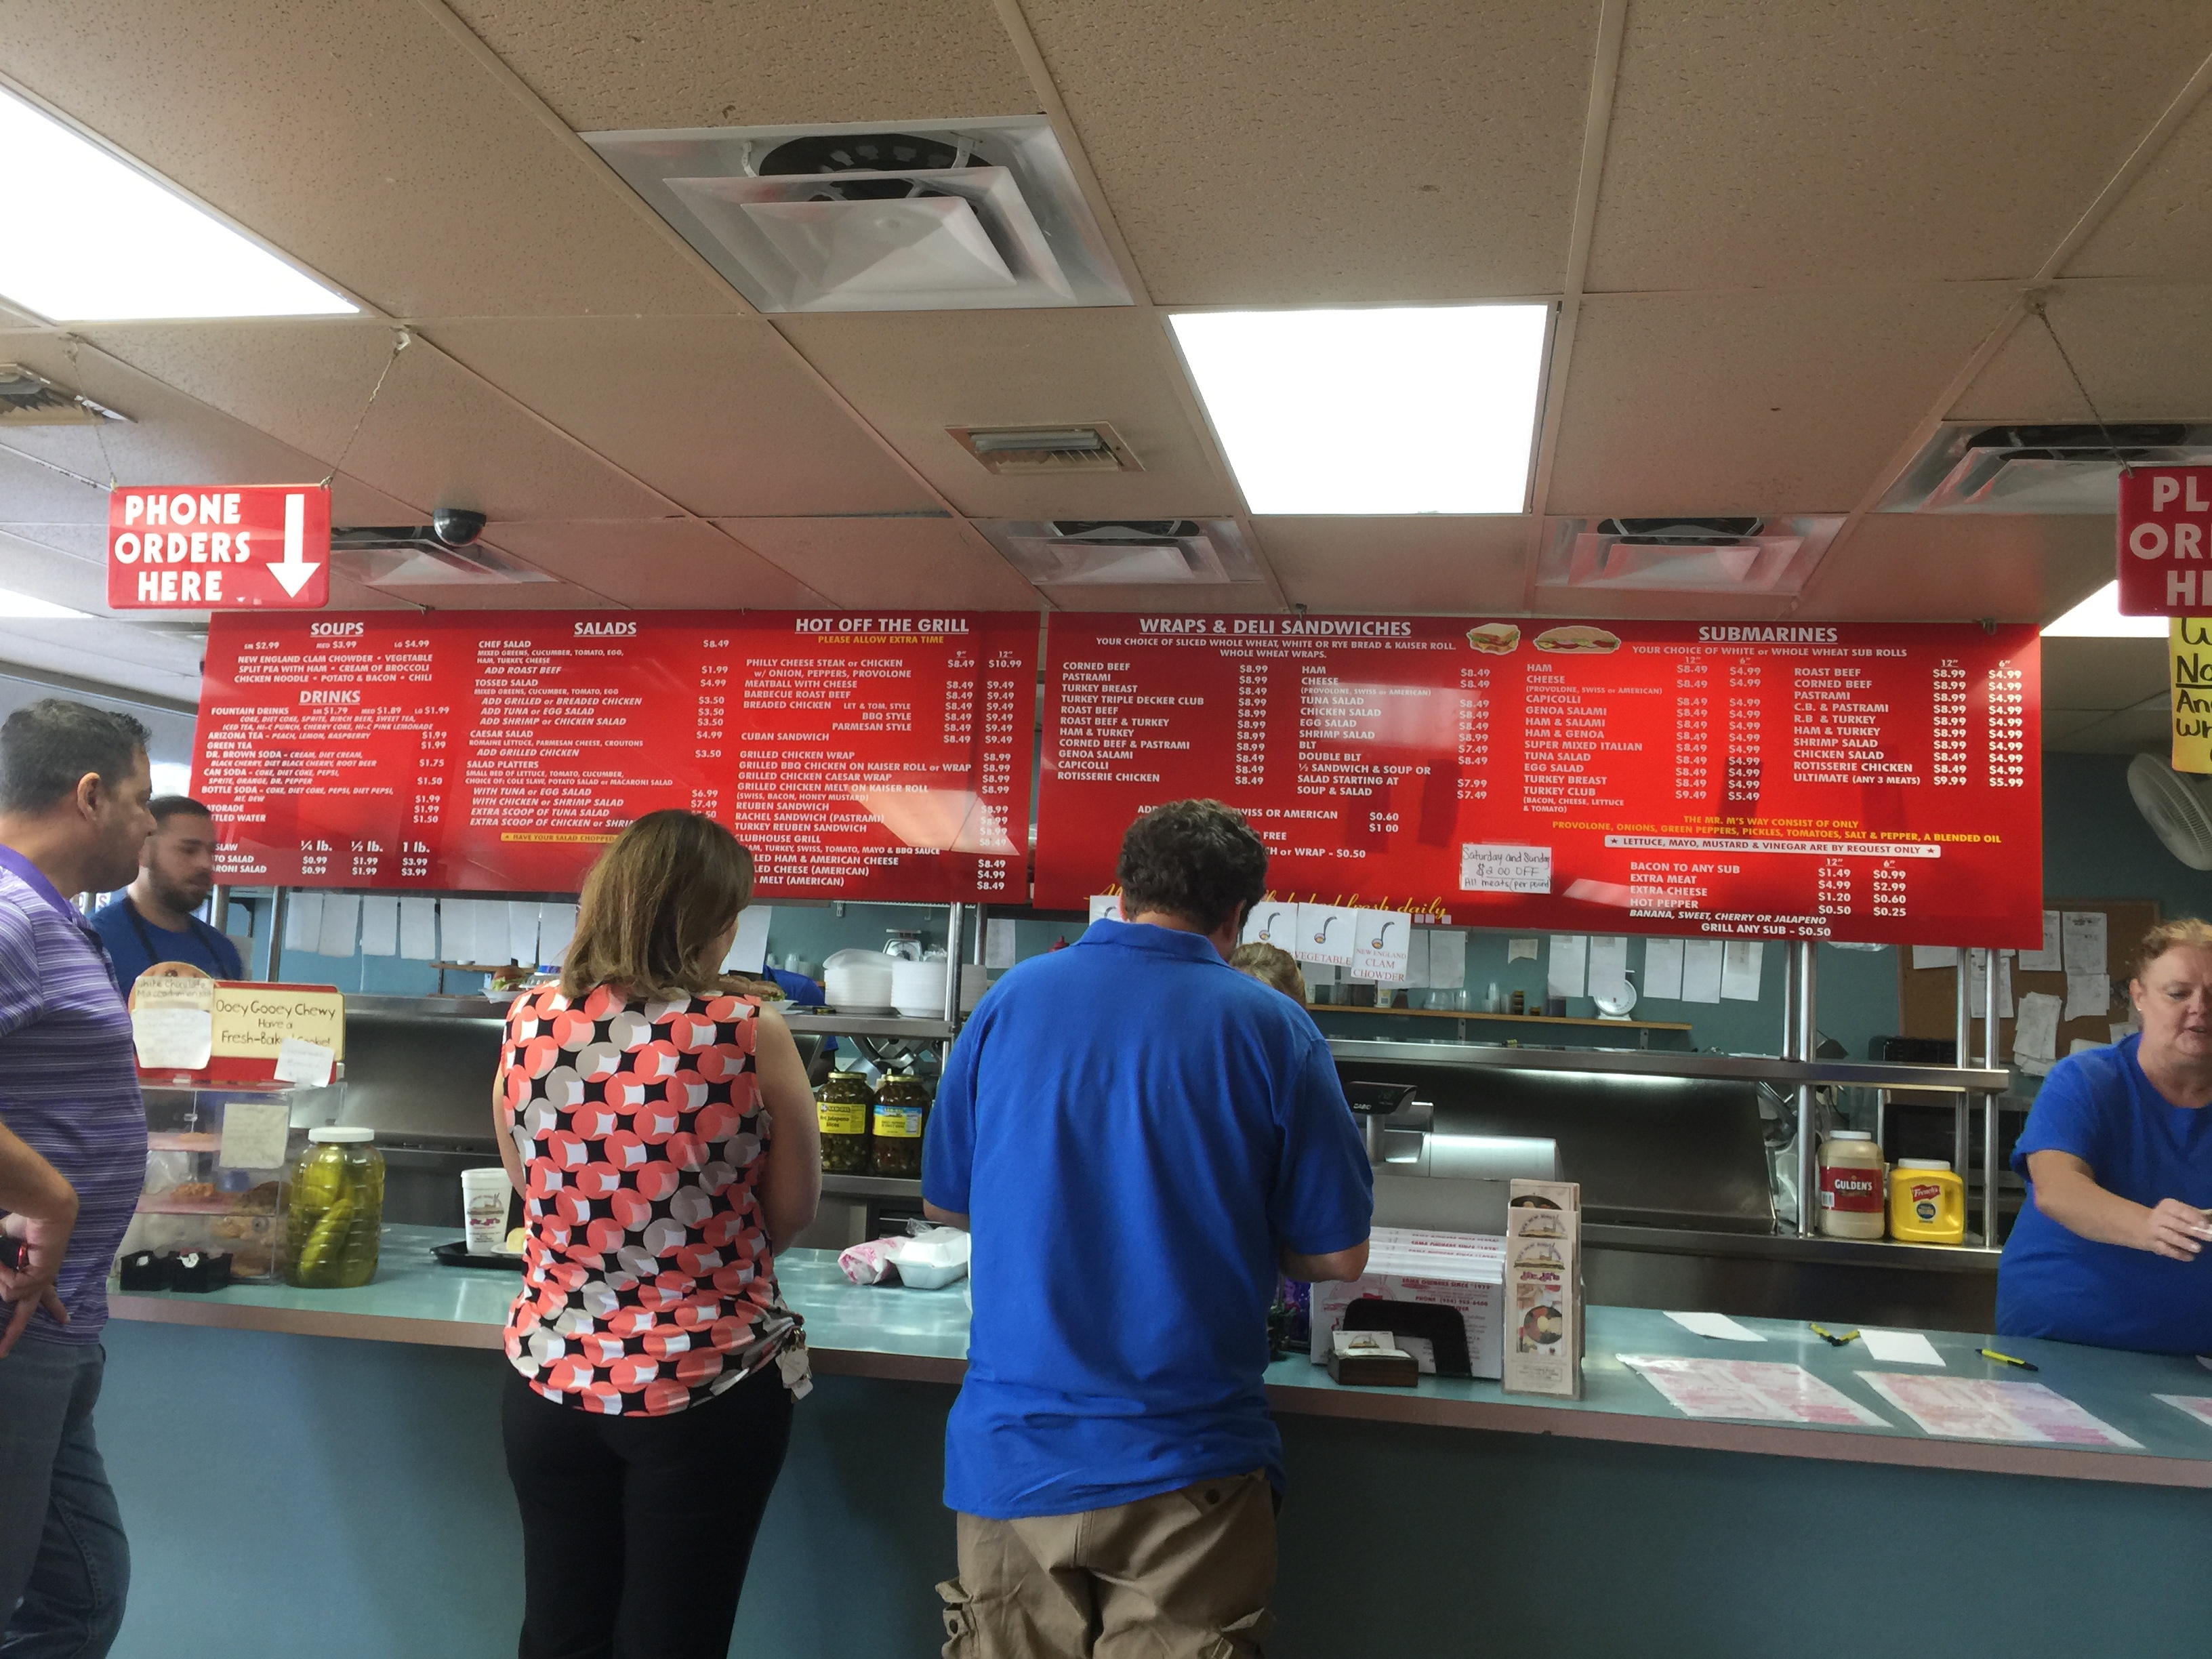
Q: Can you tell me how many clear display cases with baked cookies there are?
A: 1